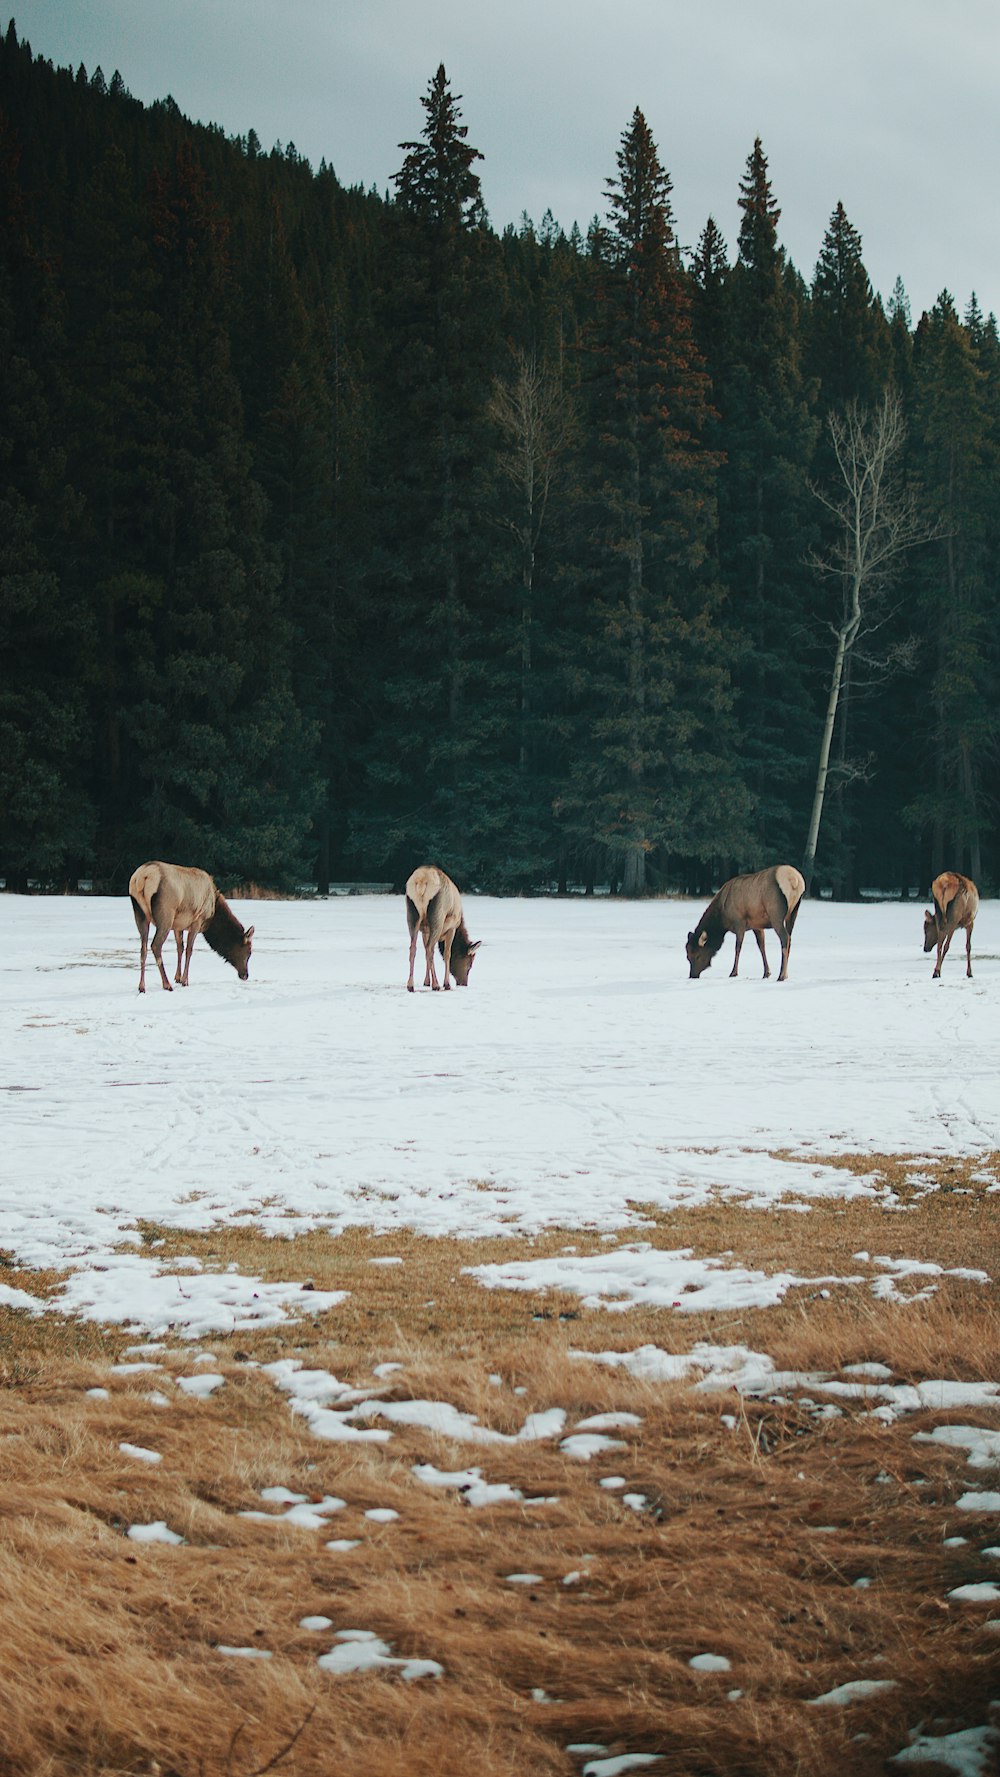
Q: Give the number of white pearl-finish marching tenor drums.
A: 0